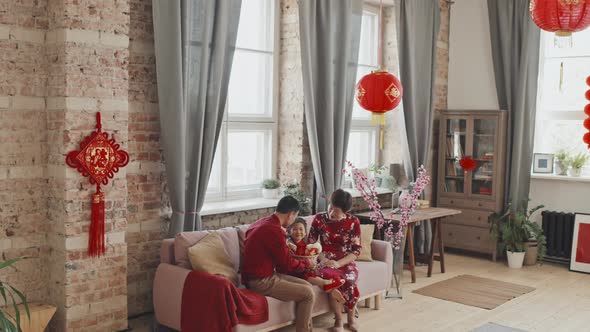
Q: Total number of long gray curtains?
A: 4